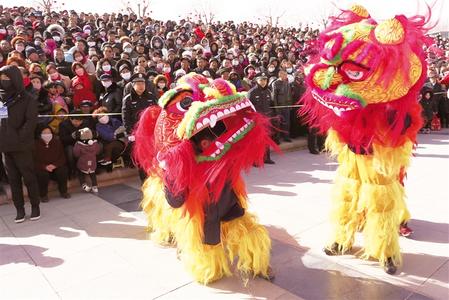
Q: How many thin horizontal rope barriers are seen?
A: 1